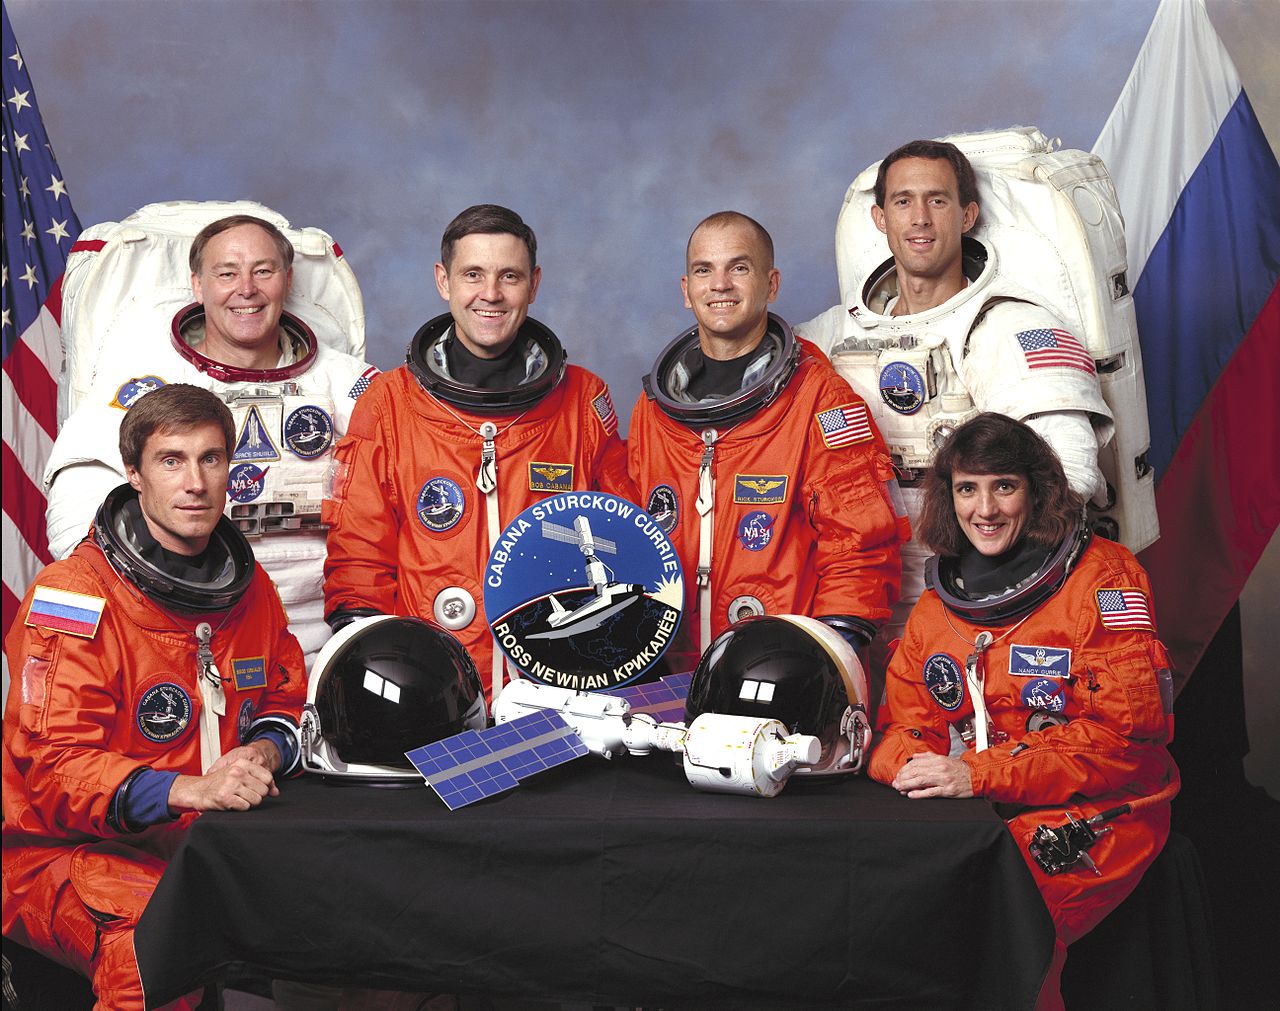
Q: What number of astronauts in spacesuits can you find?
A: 6